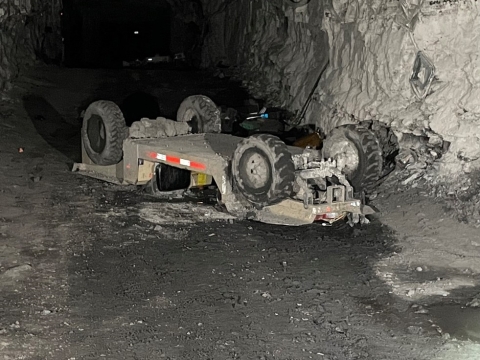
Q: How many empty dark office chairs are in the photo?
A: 0